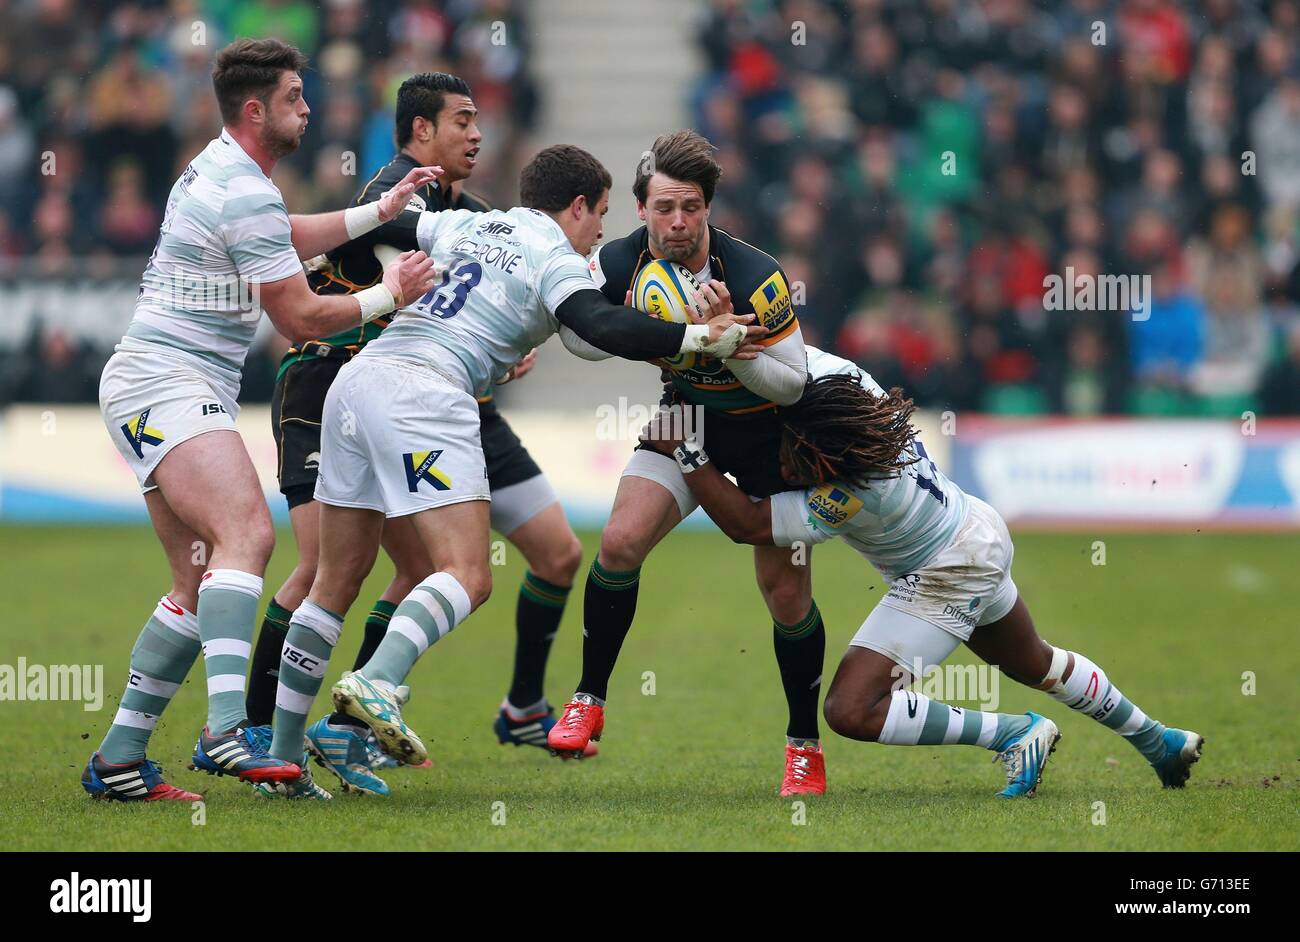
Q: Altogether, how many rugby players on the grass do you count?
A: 5